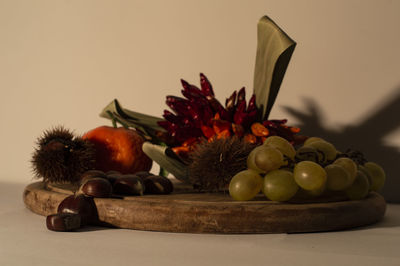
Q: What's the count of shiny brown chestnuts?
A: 8